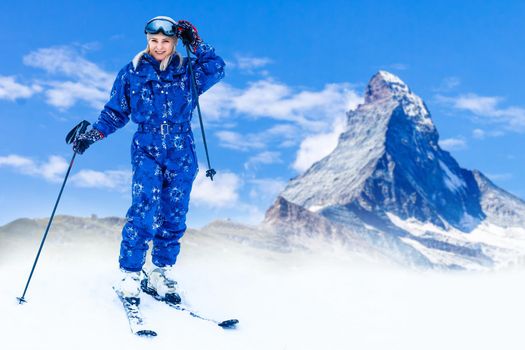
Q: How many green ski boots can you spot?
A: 0